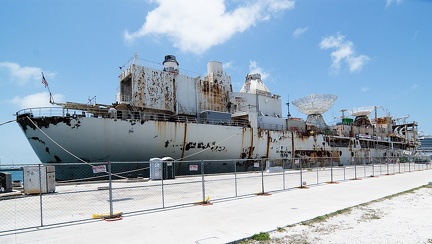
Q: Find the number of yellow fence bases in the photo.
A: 2